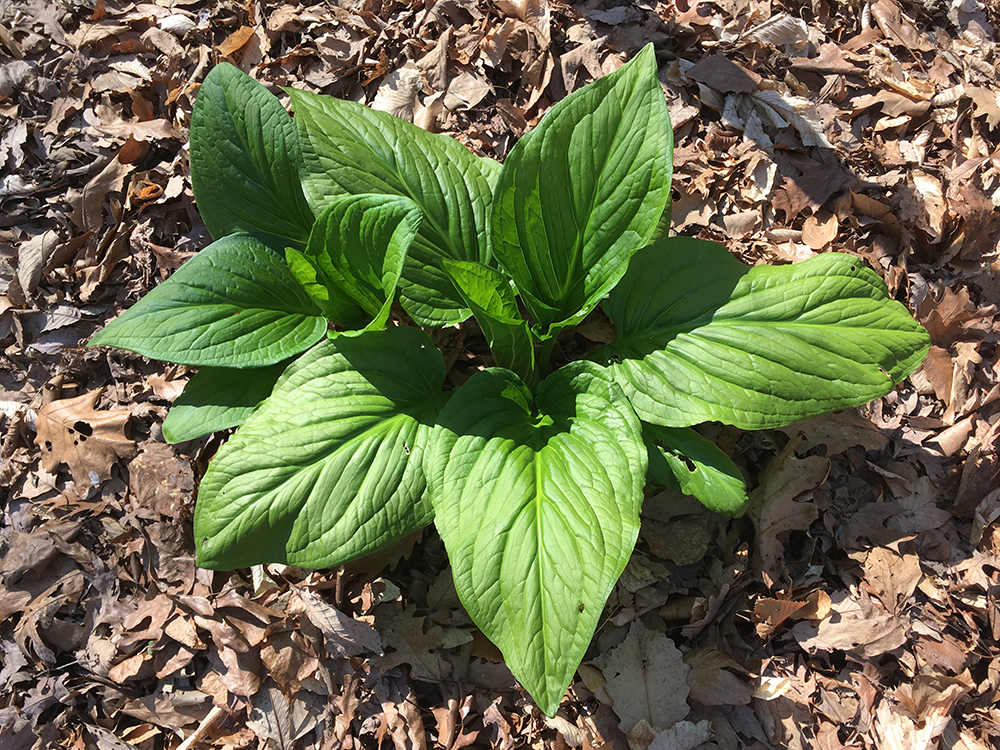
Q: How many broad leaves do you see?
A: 11